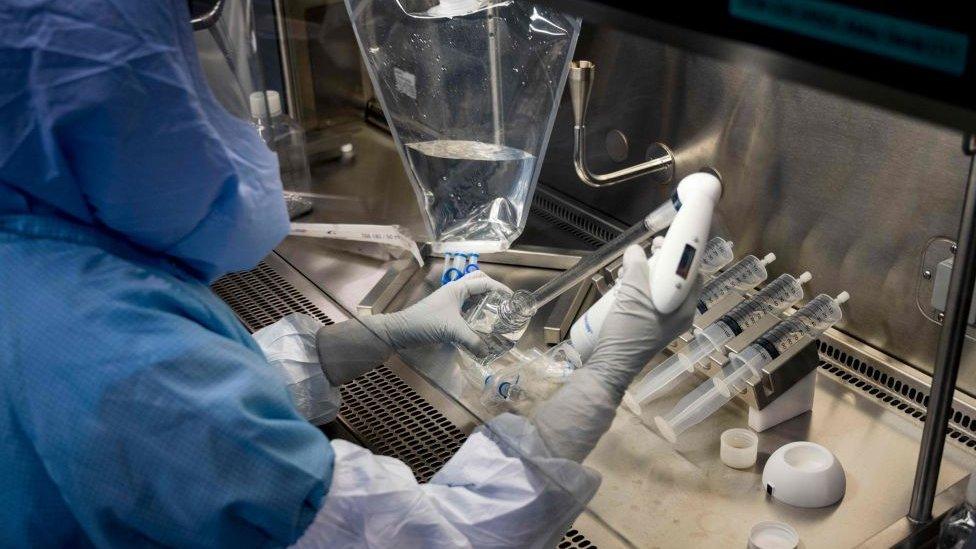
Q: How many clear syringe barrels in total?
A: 4